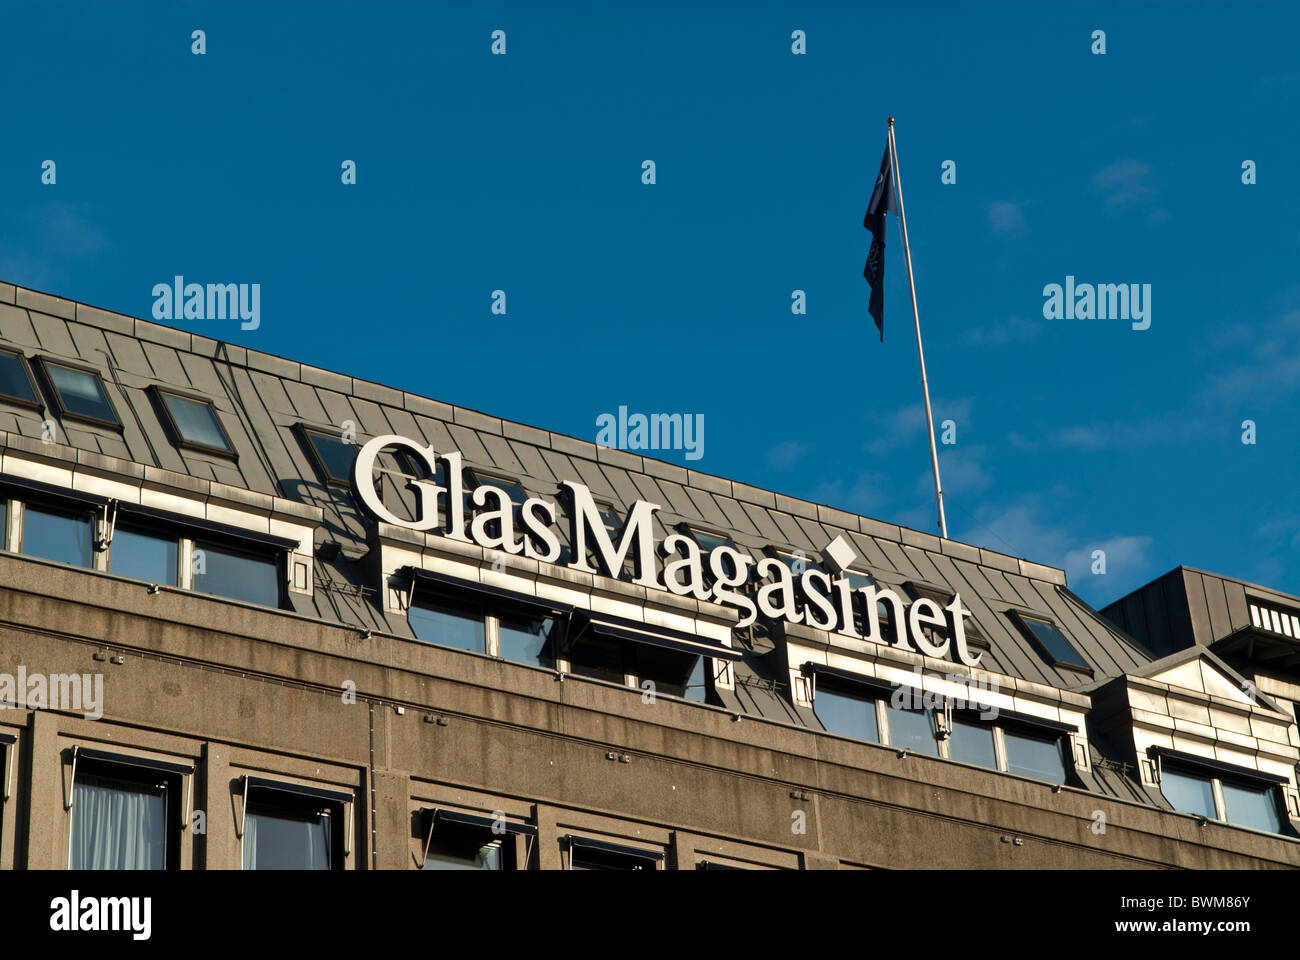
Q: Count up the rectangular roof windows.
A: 12